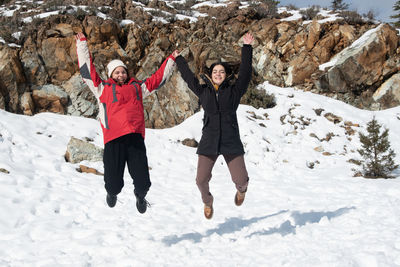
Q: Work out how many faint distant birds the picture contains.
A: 0